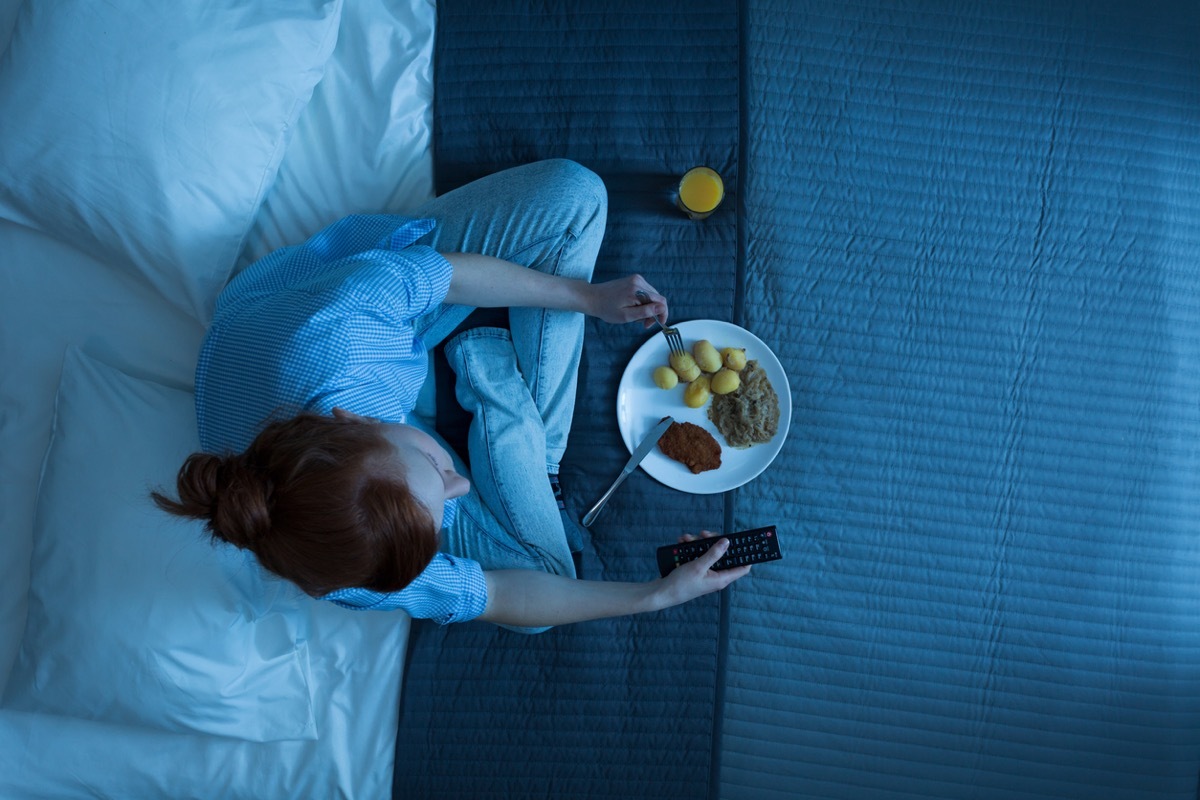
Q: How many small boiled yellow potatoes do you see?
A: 6